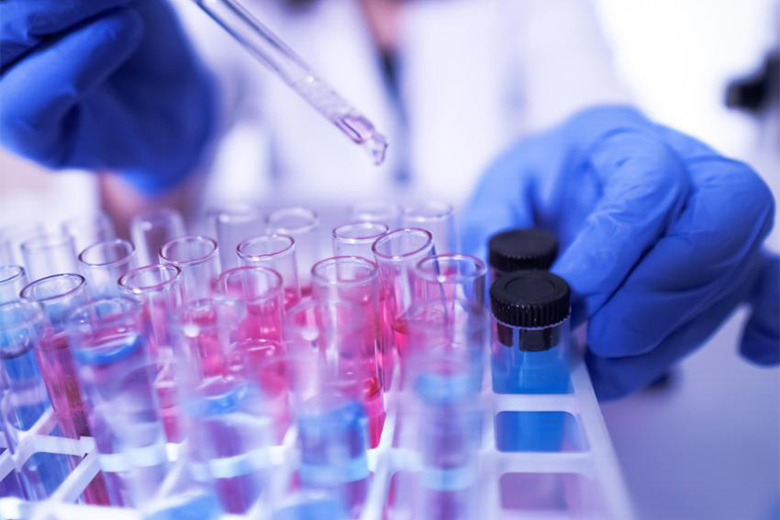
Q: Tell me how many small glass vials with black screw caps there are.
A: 2